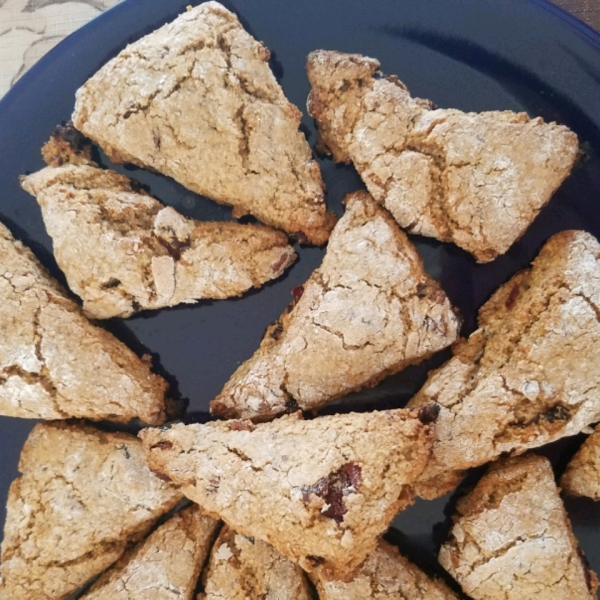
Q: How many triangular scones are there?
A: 13